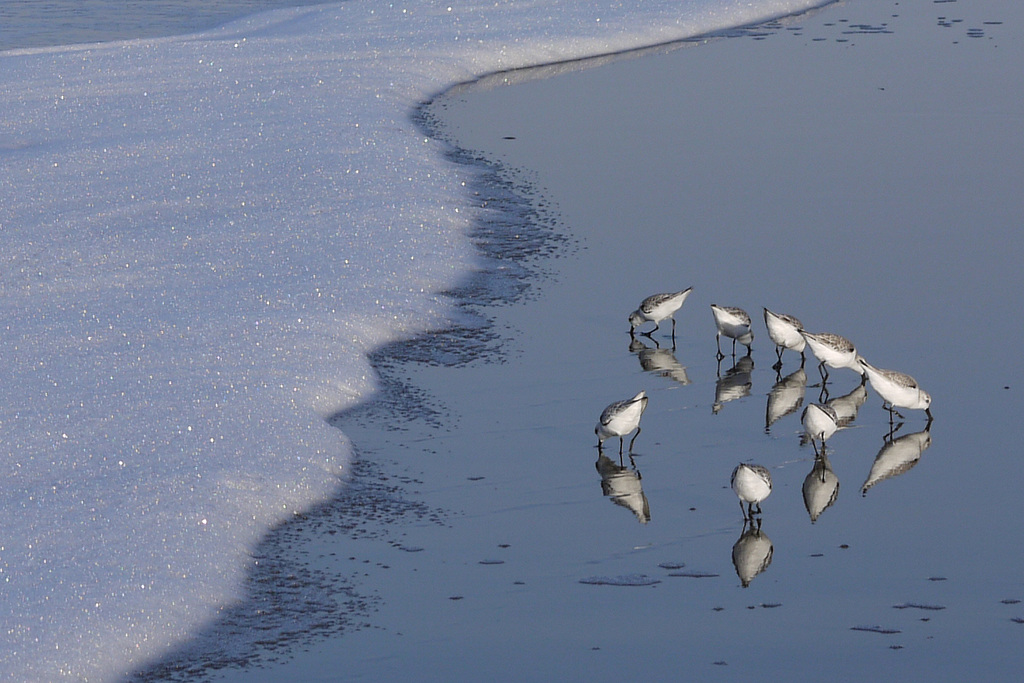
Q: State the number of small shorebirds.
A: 8